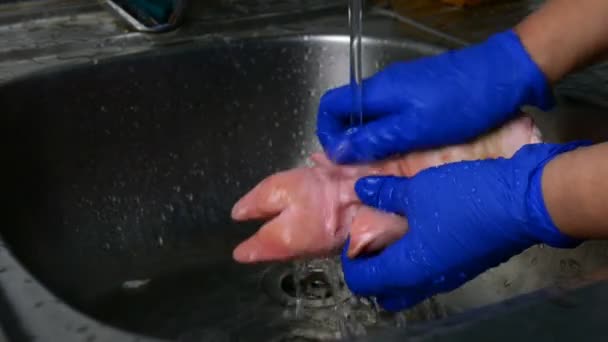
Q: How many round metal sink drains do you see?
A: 1